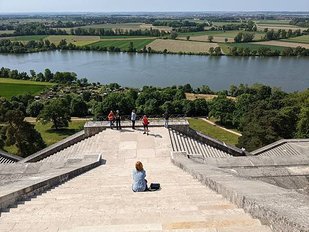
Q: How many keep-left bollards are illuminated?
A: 0